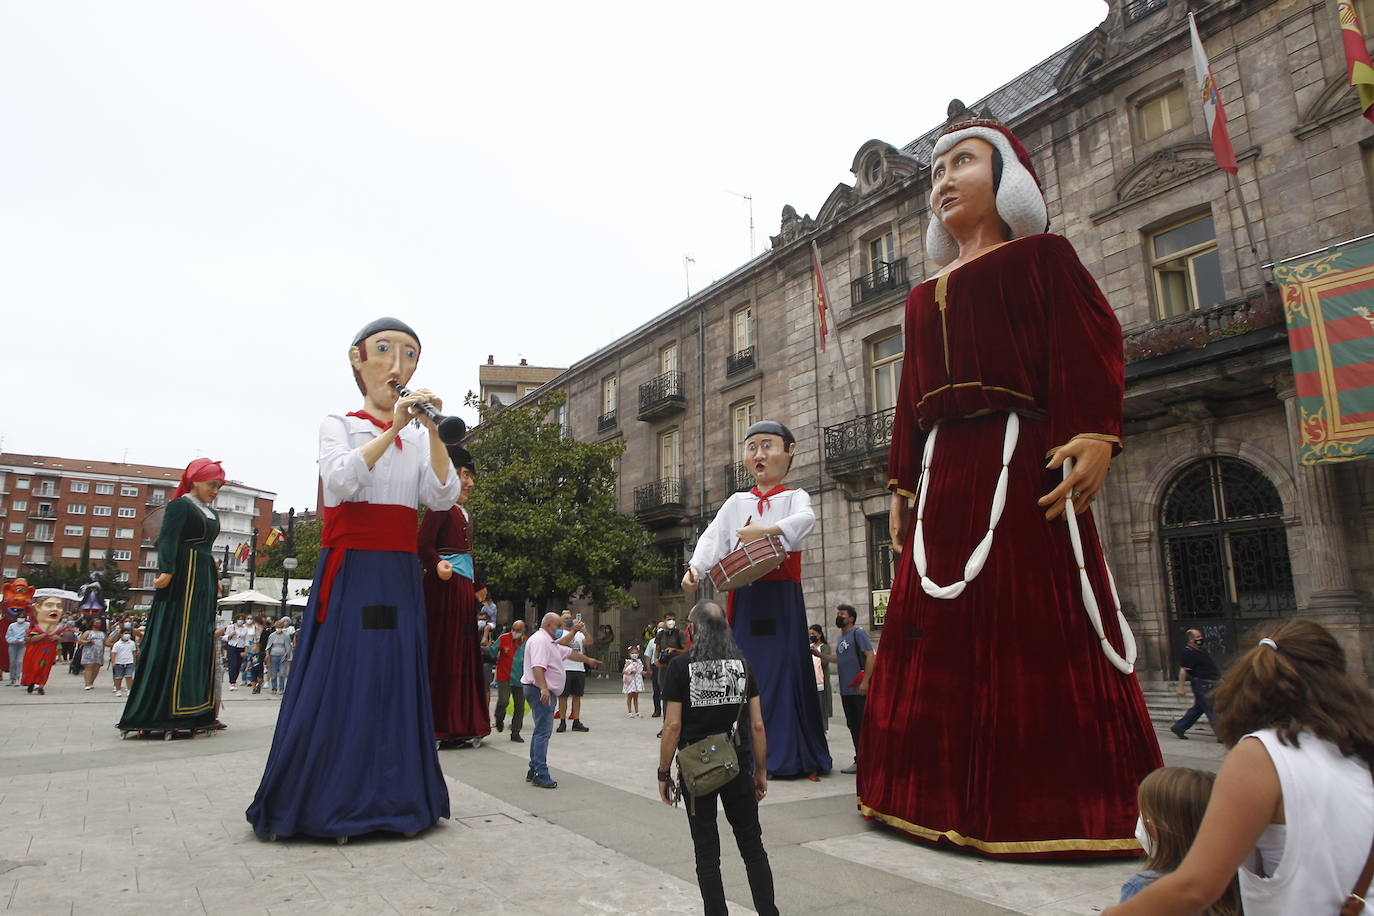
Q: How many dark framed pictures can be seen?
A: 0